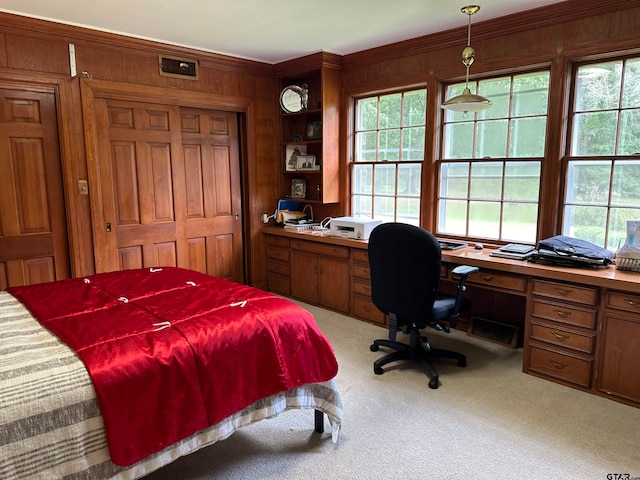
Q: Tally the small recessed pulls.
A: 2